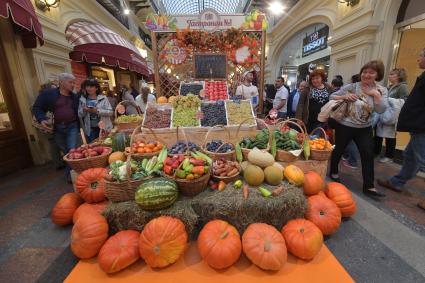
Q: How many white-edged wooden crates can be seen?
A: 6